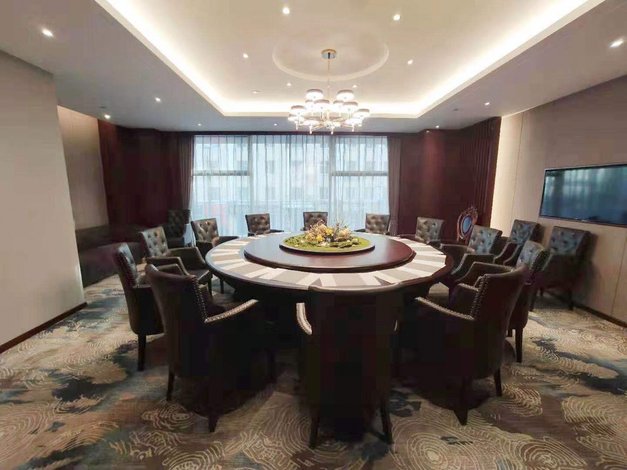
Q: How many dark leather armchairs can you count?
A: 15